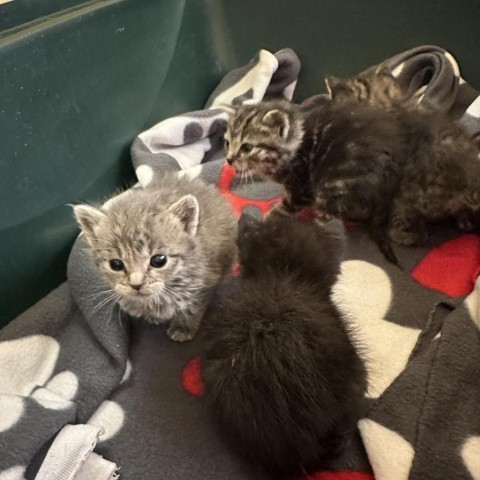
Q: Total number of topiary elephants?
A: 0